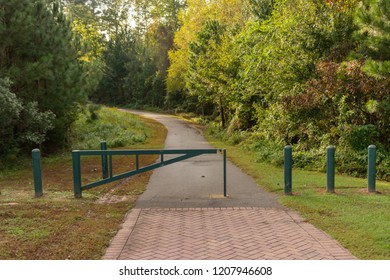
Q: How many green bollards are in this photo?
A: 5